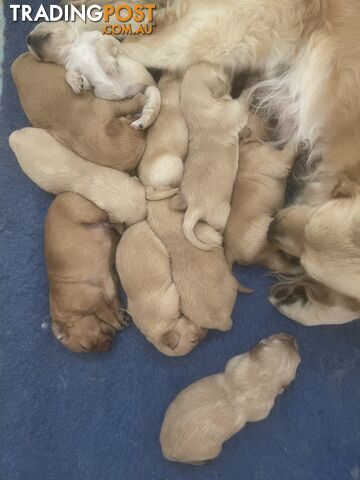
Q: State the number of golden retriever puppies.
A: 10